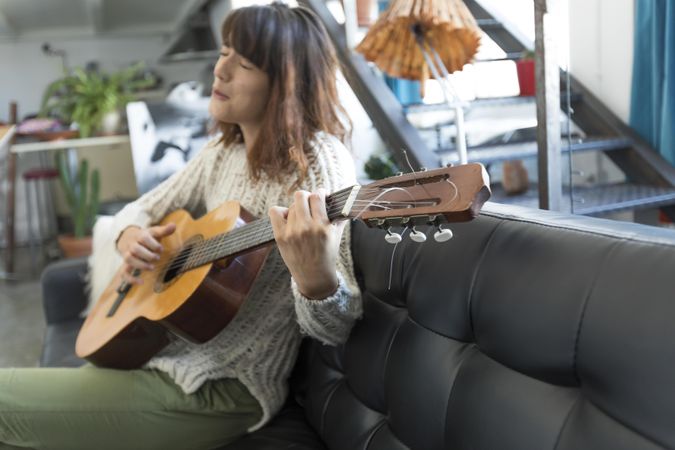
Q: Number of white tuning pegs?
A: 3